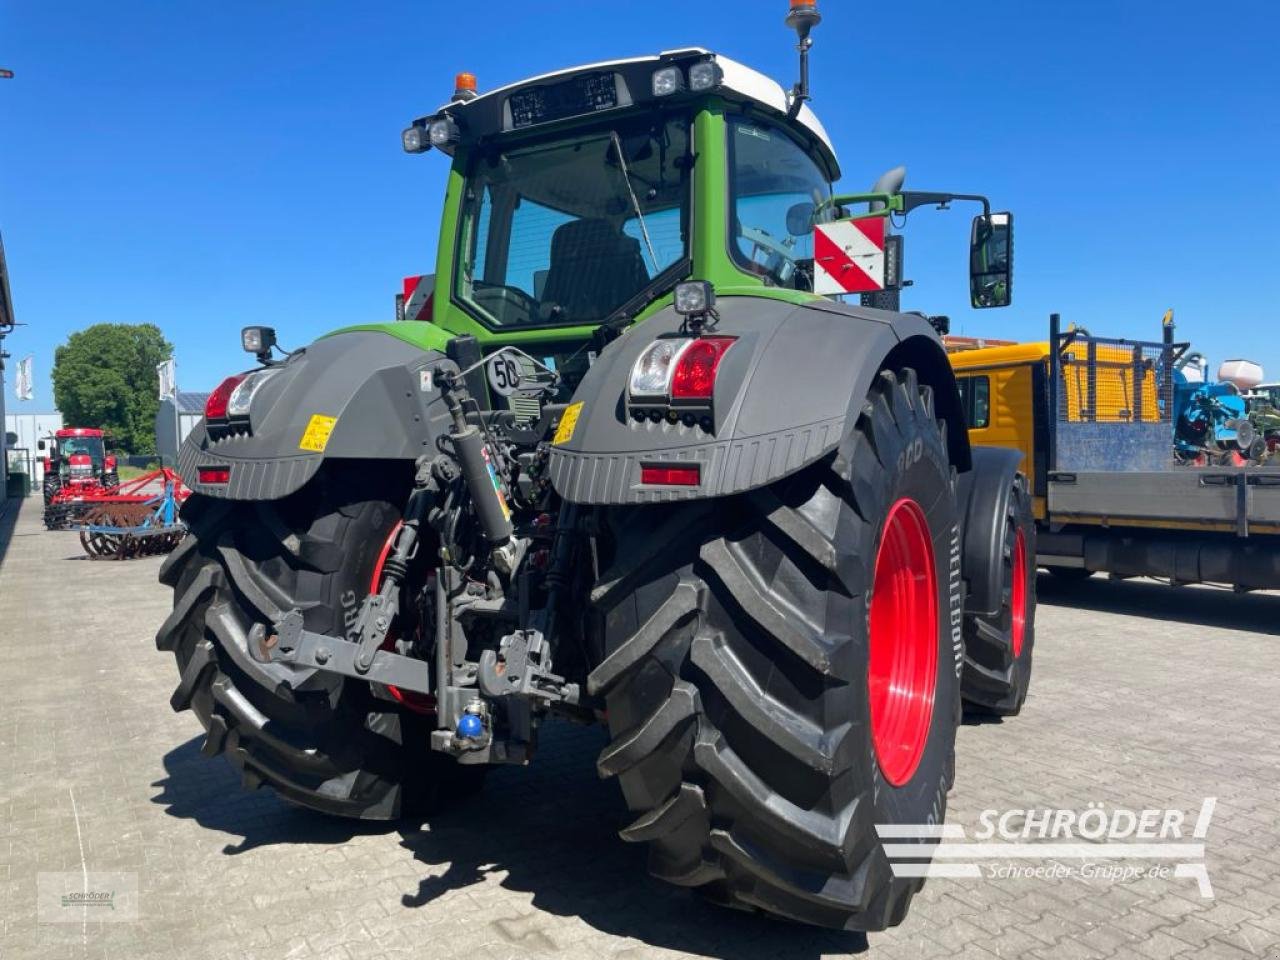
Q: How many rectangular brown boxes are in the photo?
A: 0